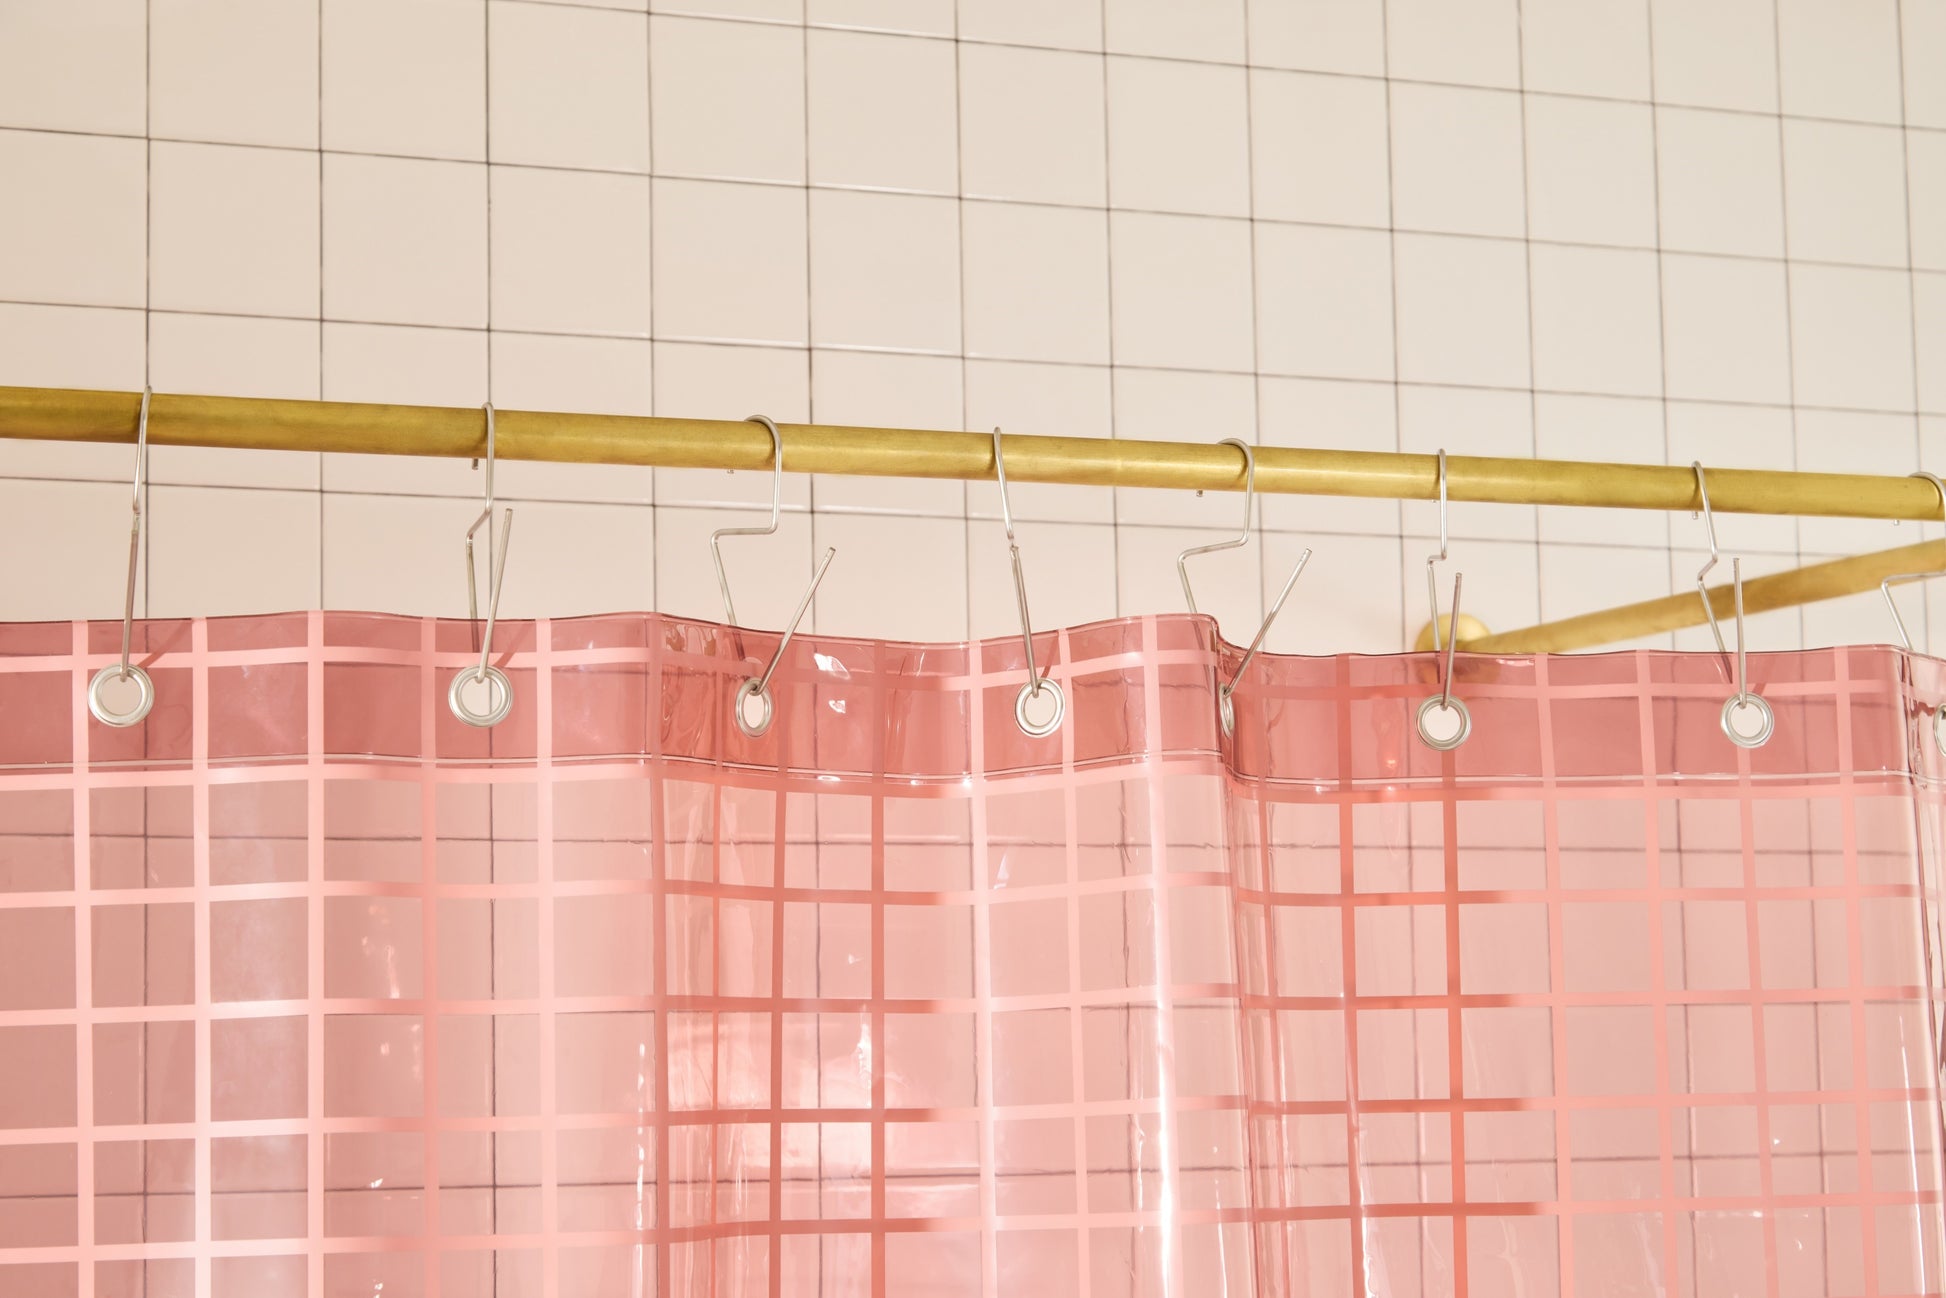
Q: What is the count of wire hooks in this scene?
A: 8